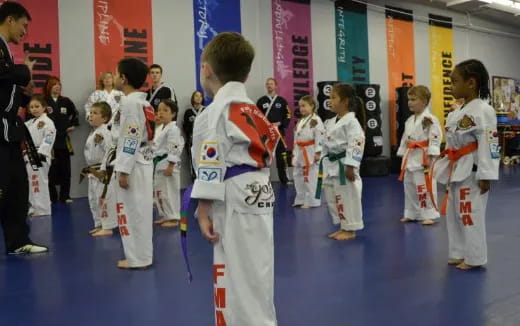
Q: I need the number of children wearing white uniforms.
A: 9